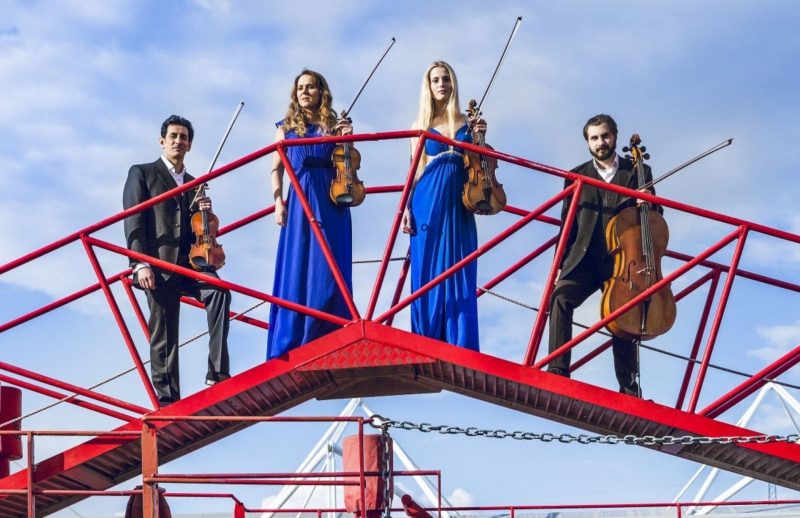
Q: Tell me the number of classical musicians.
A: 4